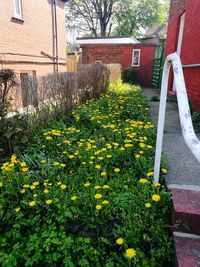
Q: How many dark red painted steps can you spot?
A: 2